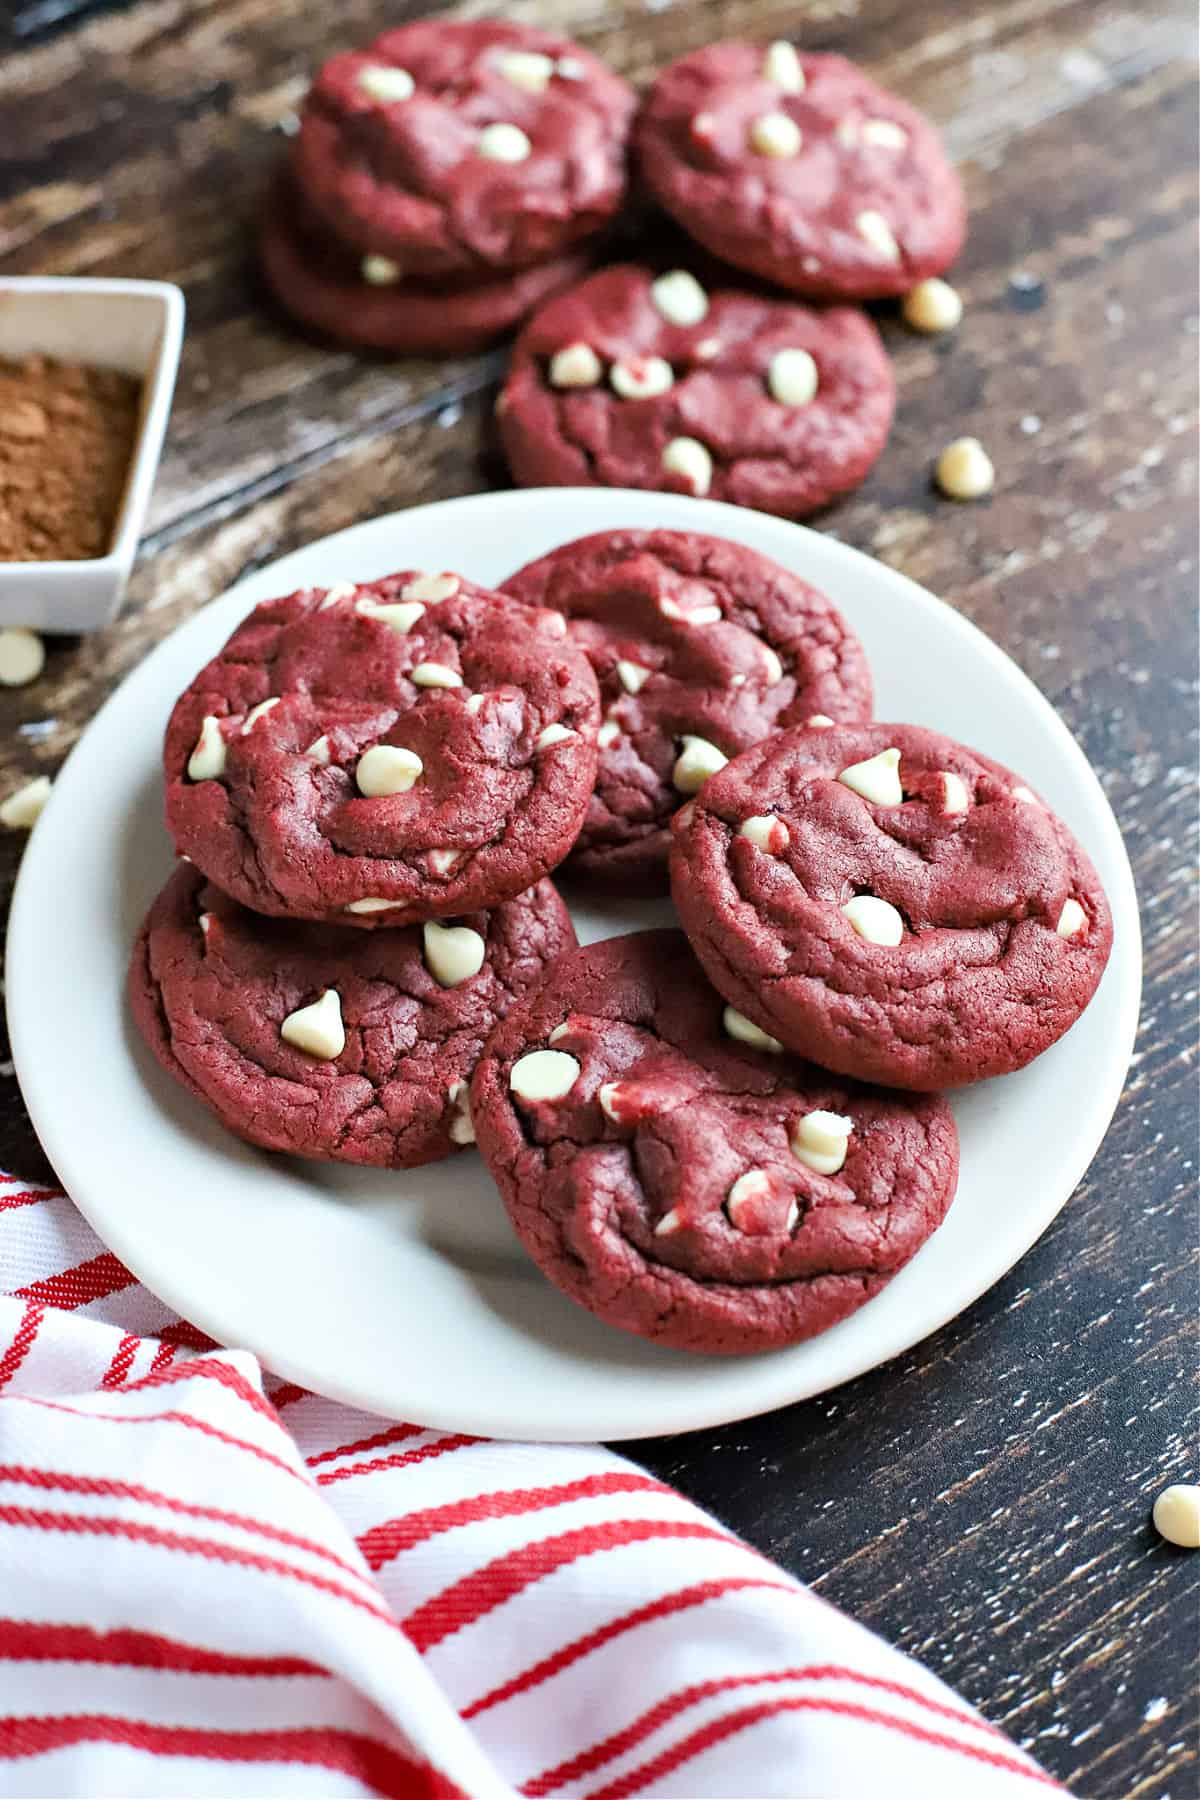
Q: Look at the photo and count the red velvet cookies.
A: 9